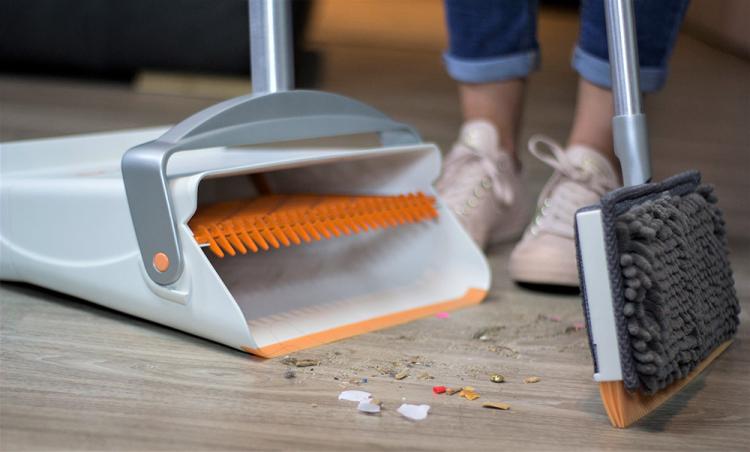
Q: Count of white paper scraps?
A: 3